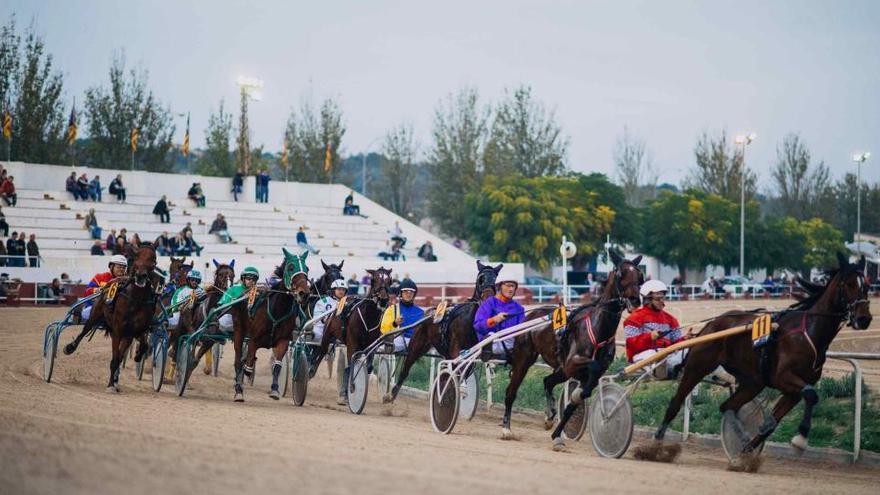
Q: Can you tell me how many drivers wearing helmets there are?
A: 7